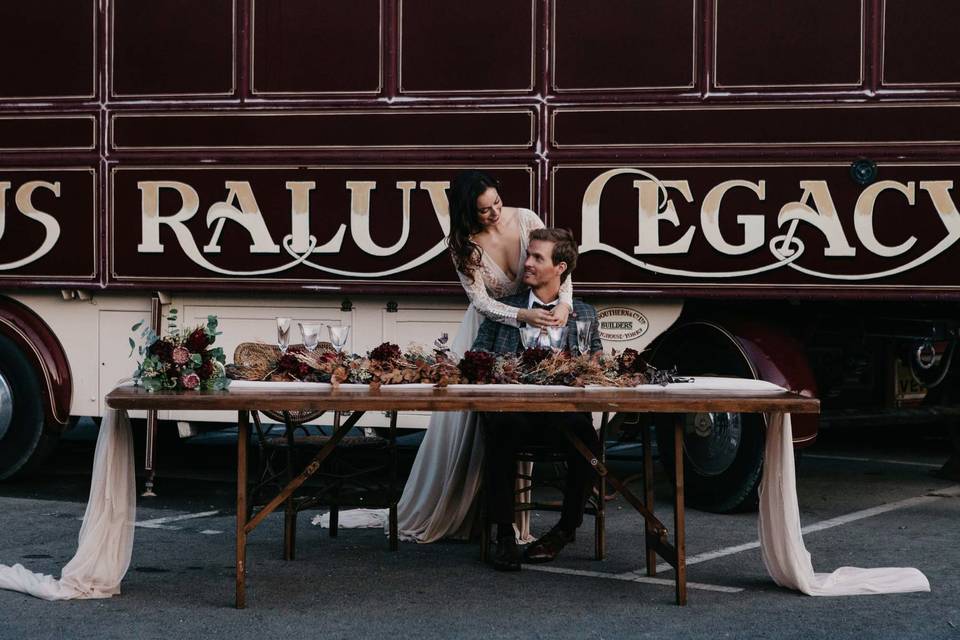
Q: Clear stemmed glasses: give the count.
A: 6